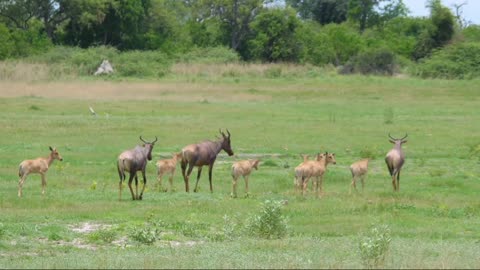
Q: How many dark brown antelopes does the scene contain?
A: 3